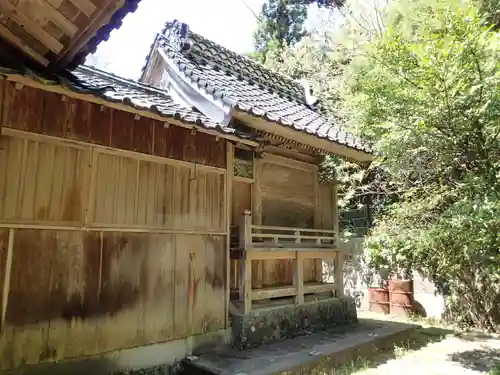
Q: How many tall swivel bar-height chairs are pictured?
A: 0